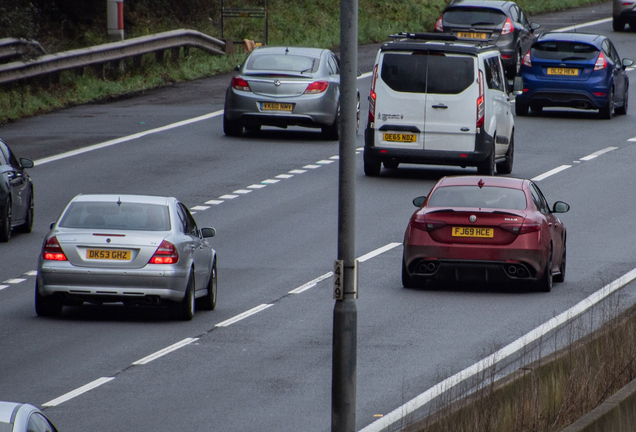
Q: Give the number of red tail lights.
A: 12